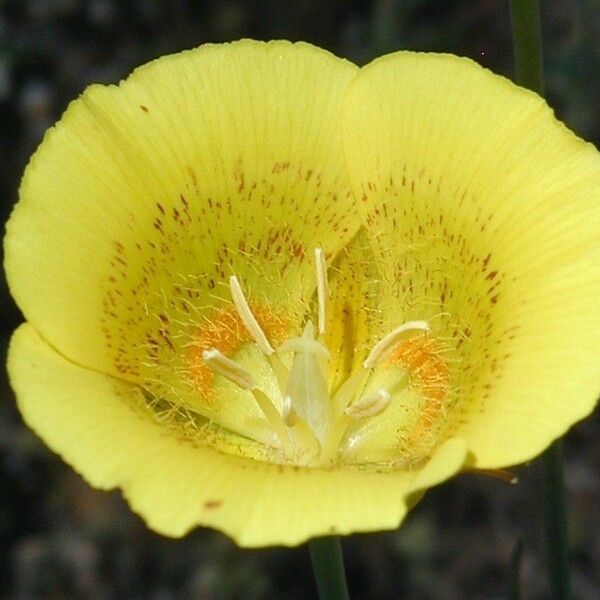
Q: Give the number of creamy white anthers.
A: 6